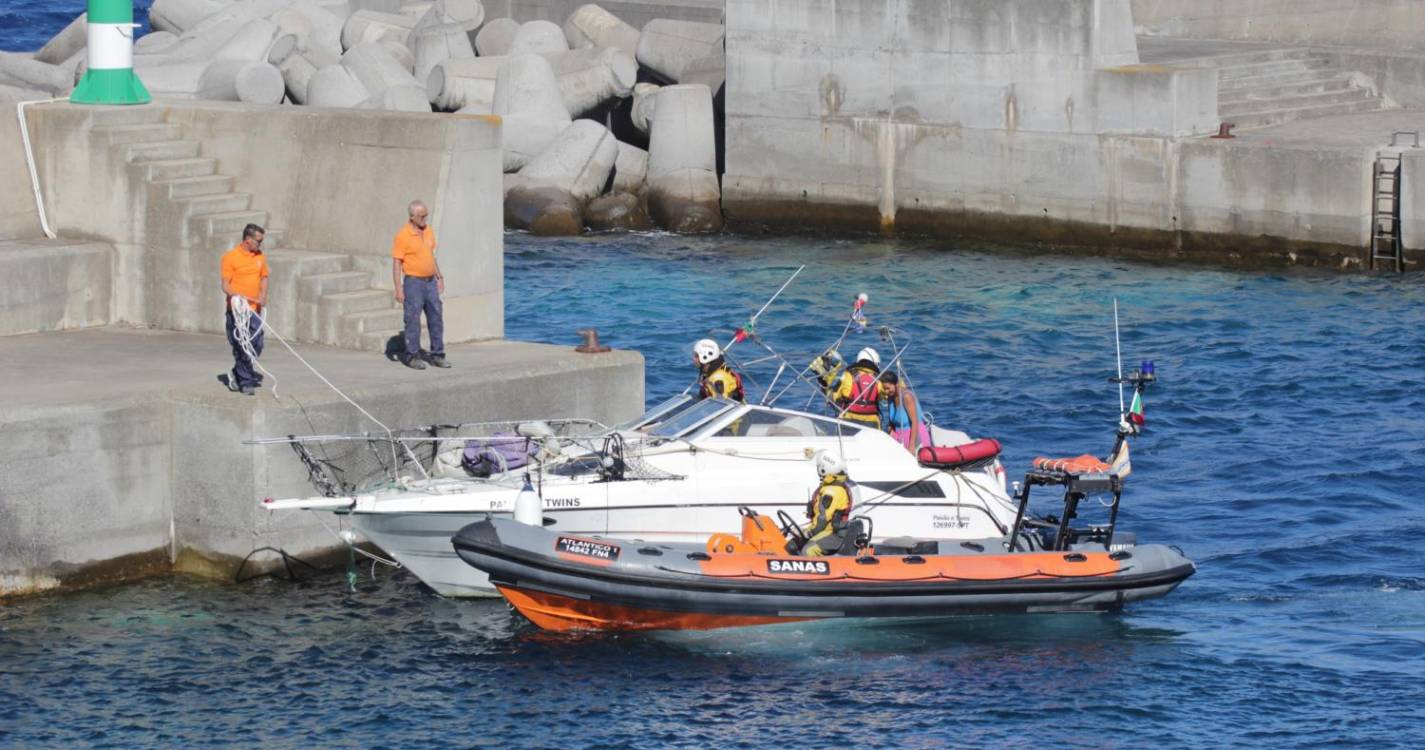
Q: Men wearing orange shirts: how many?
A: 2